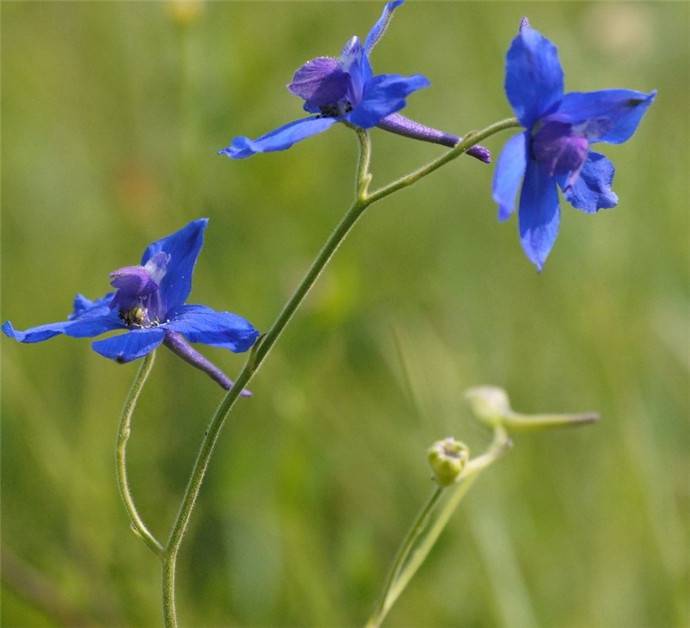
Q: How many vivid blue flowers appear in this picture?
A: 3